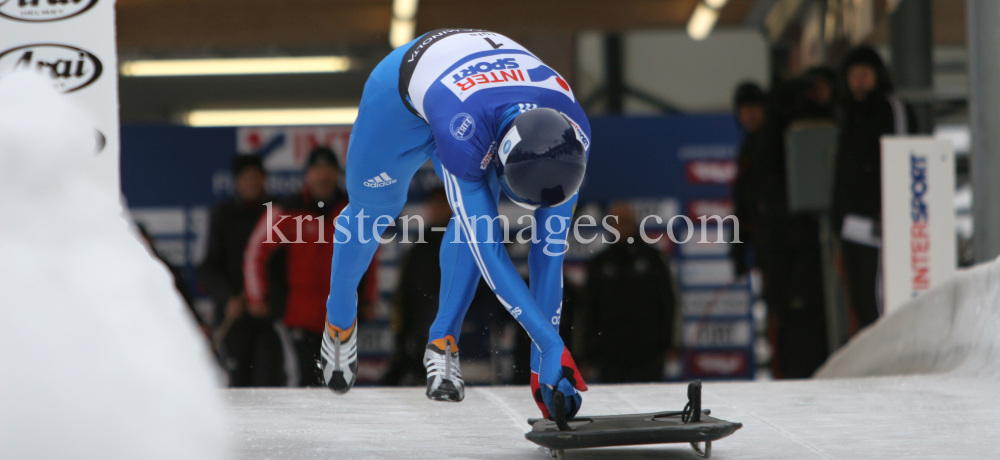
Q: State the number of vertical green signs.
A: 0